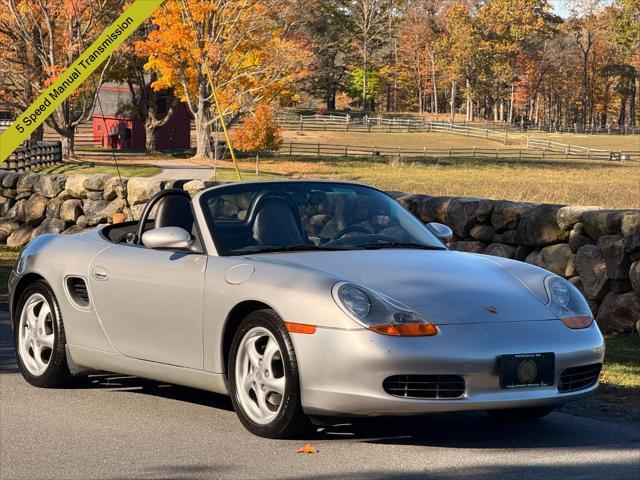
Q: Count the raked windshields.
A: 1